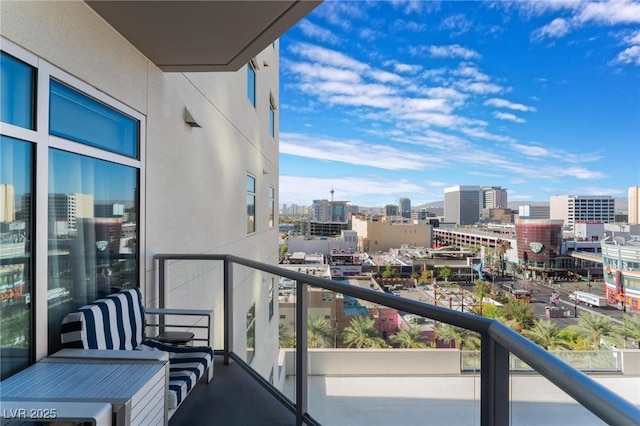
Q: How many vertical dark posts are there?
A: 4